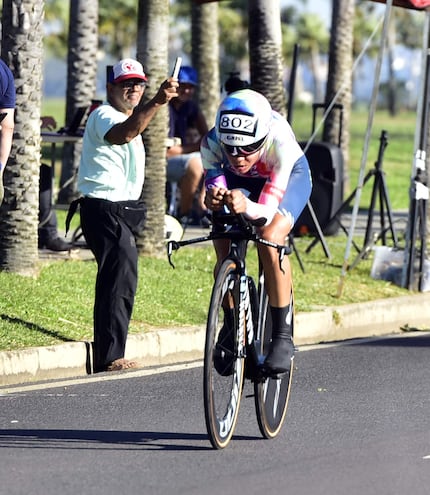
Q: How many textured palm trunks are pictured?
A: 6